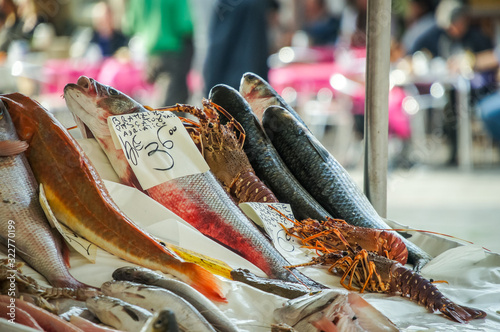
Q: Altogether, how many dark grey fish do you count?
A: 3